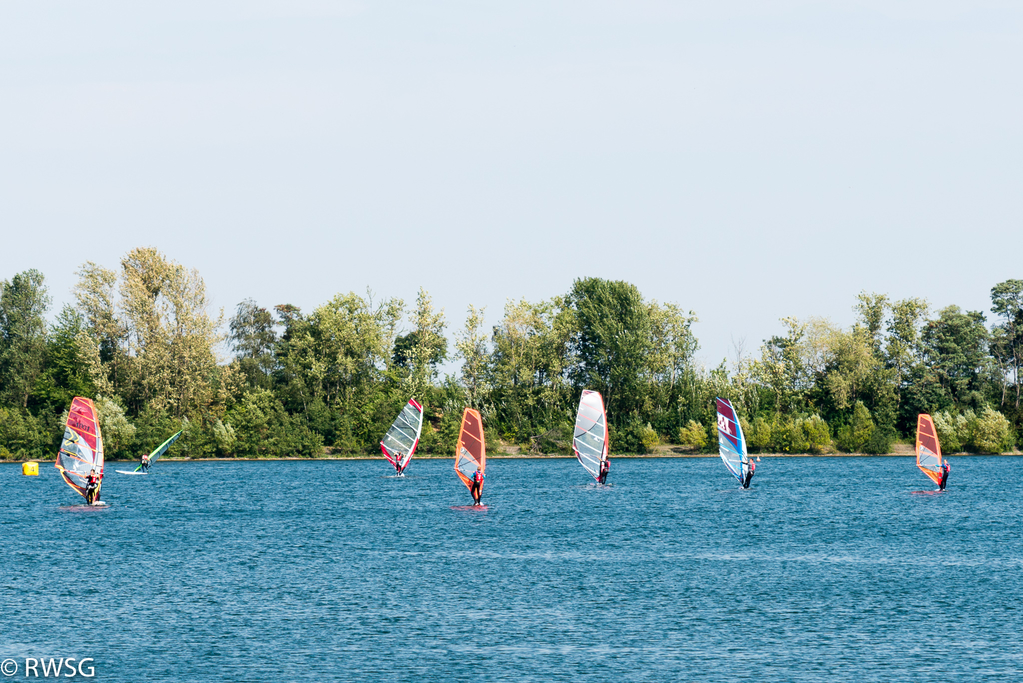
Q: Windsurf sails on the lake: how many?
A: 7